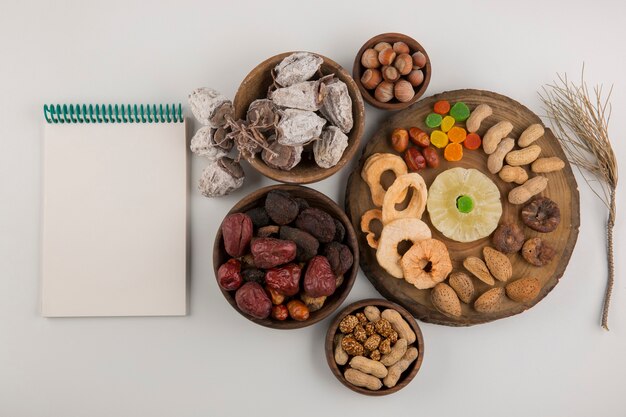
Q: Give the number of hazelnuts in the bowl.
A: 11